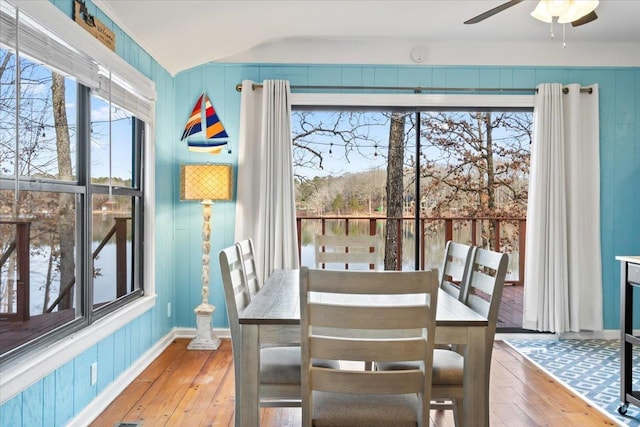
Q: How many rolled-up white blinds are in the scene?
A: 2